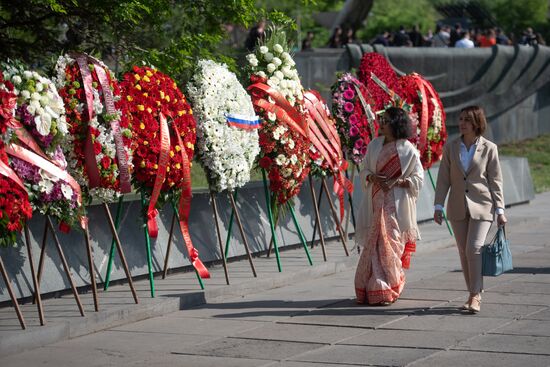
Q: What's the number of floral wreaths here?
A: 10